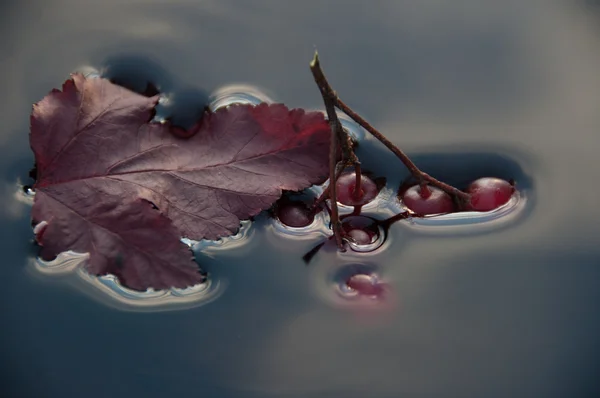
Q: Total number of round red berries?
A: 6